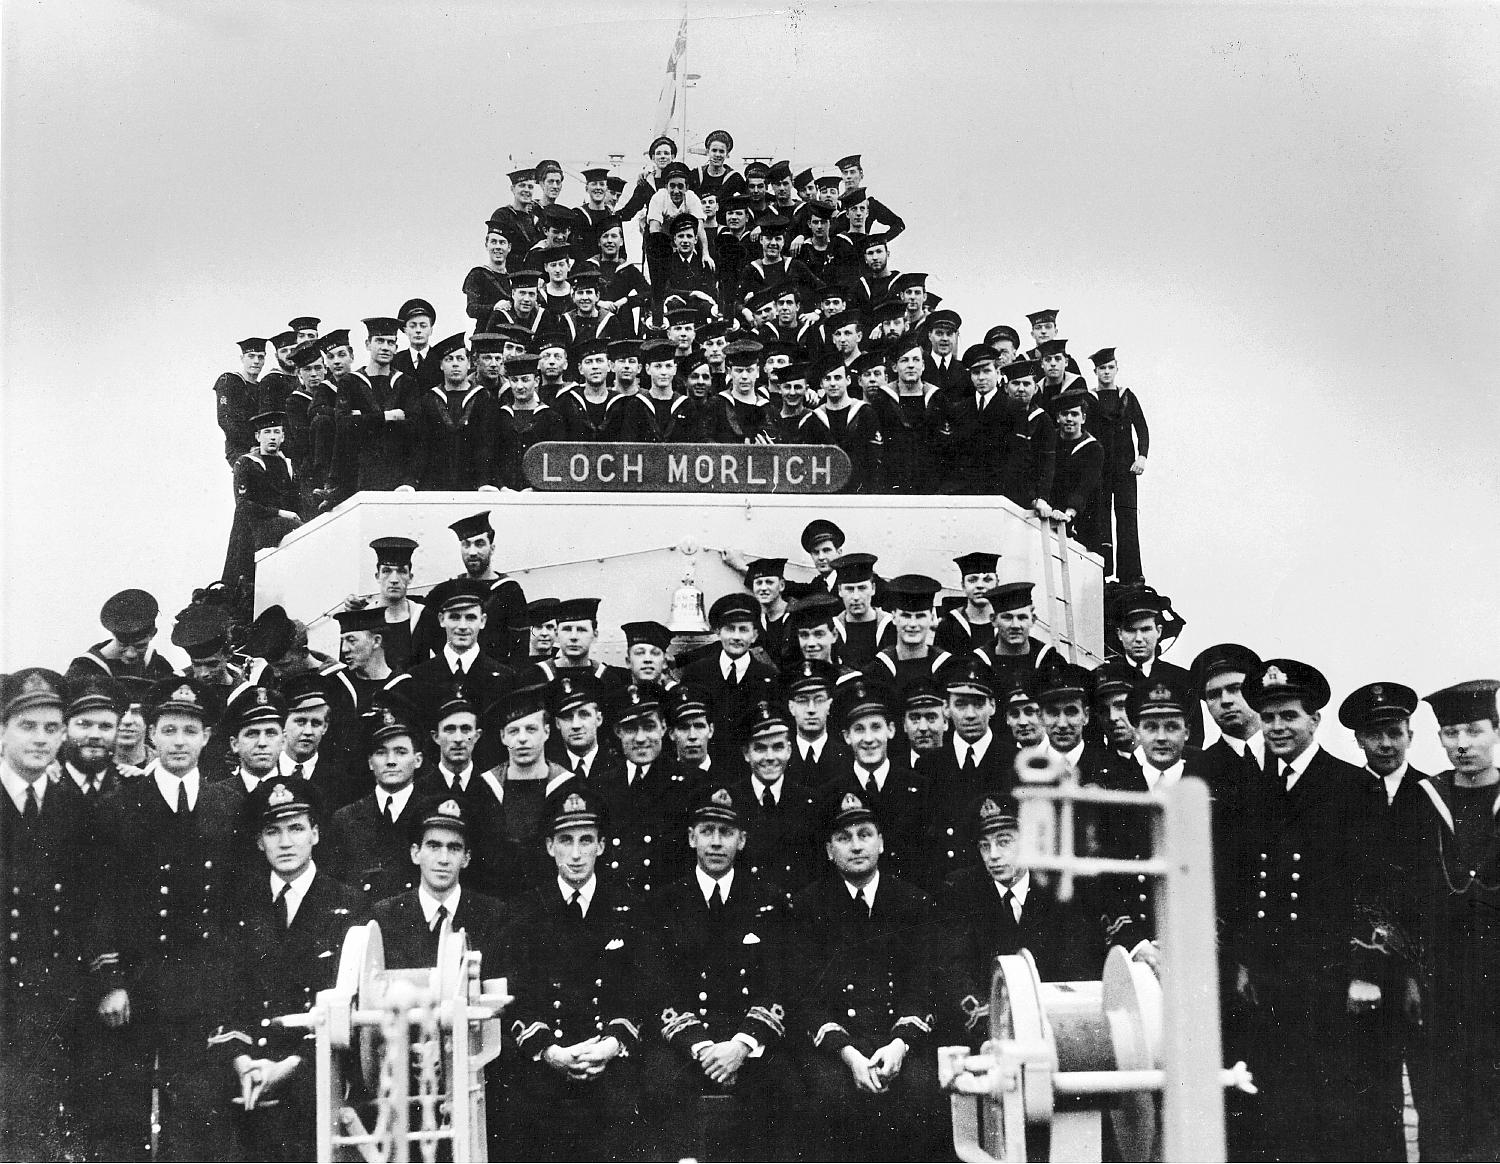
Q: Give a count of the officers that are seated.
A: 6